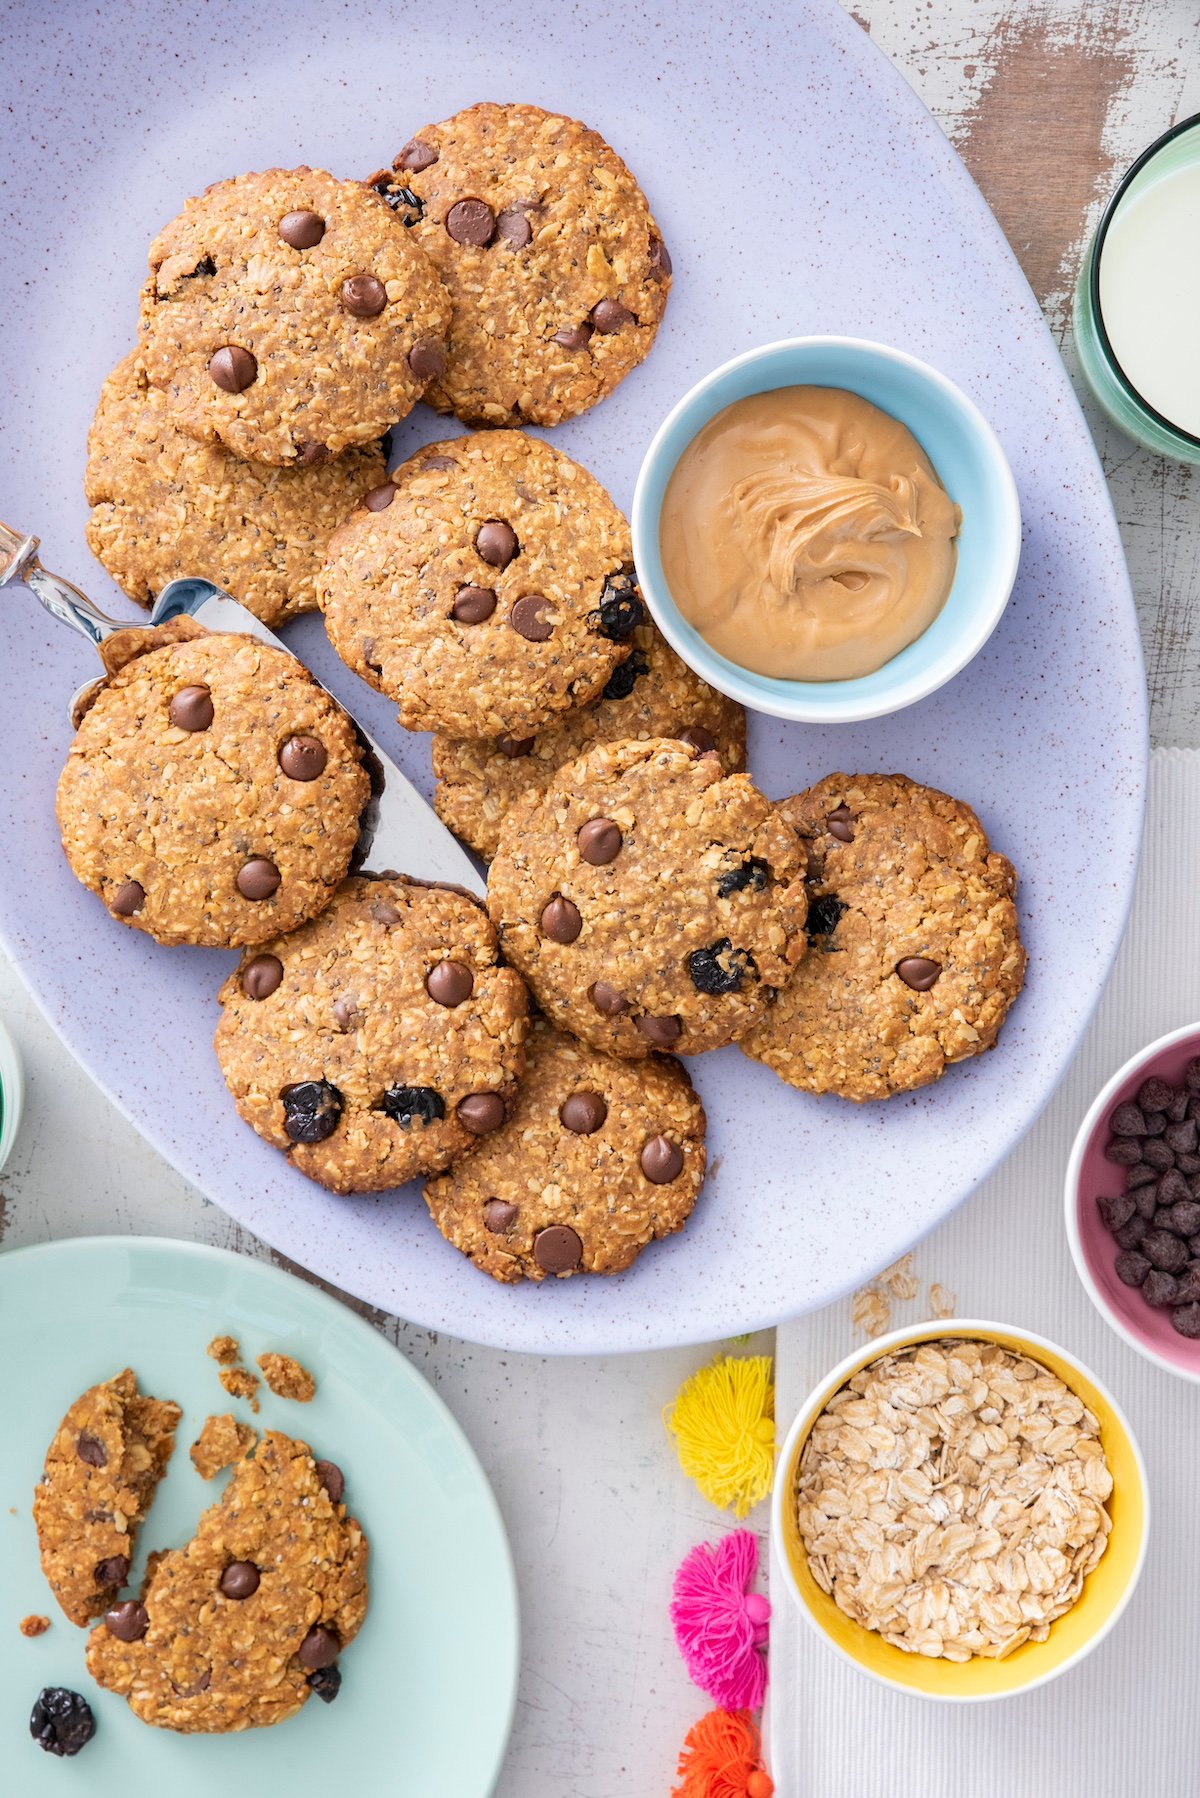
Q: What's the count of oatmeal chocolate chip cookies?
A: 11